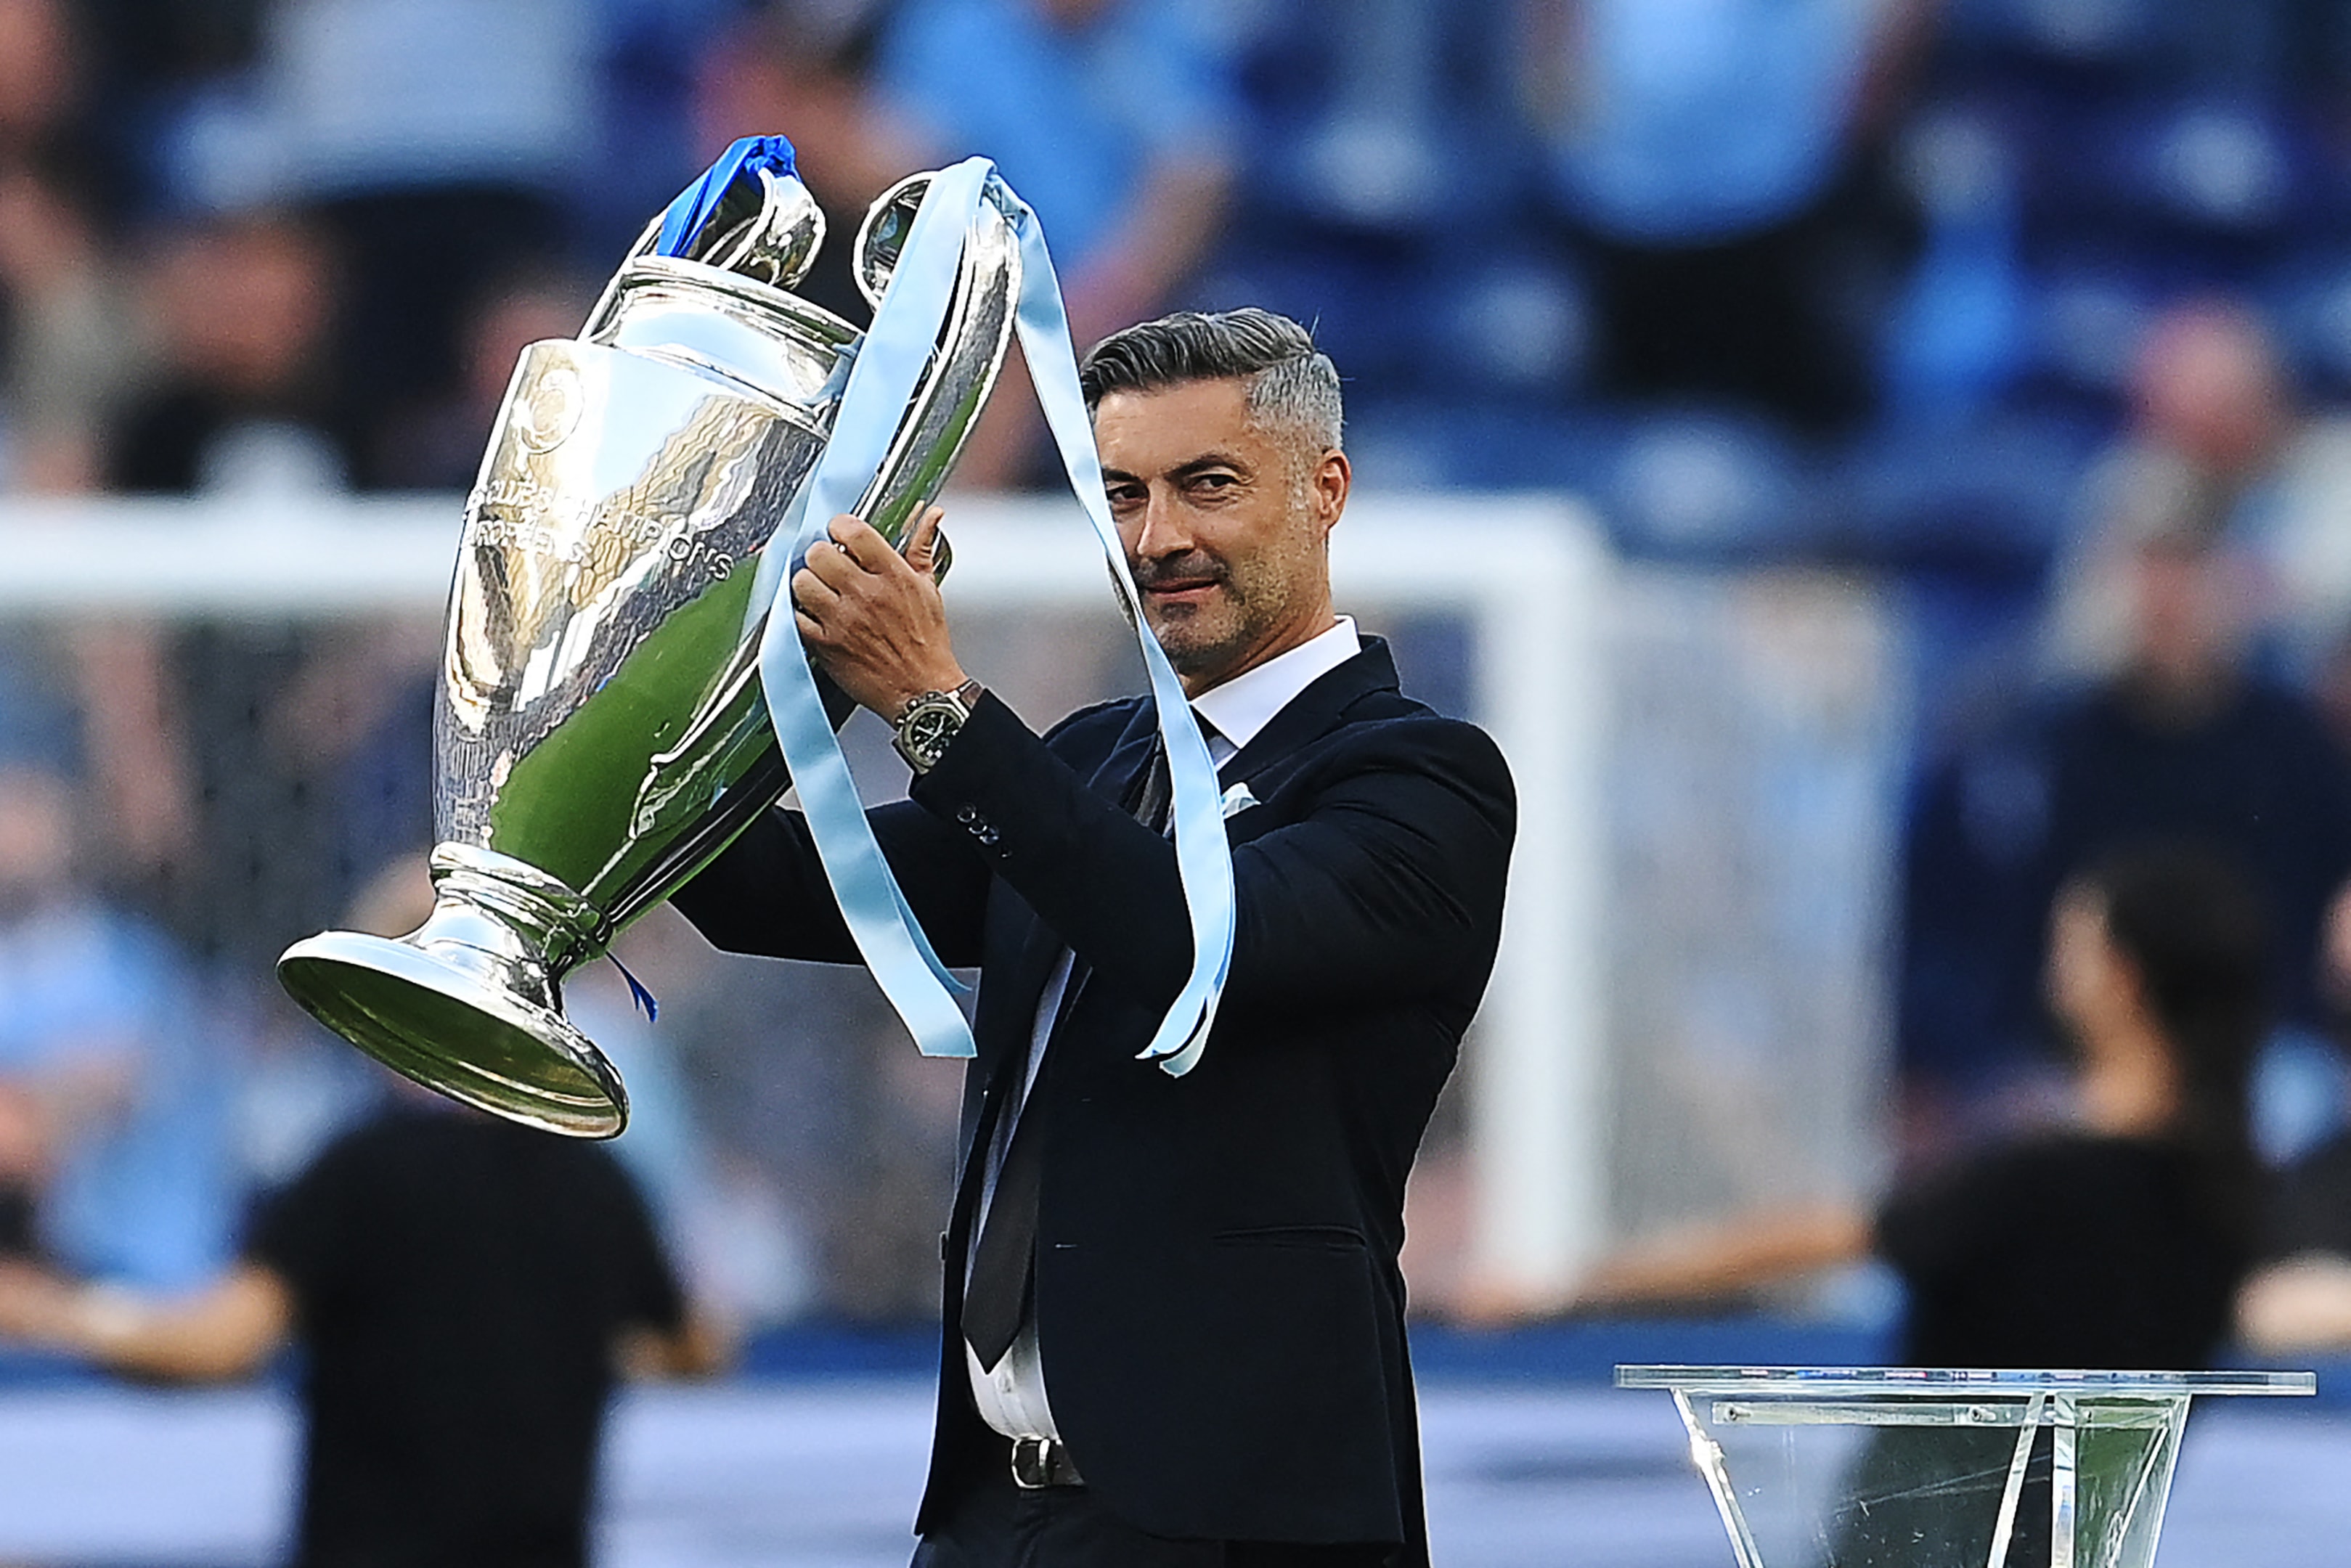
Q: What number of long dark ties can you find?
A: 1